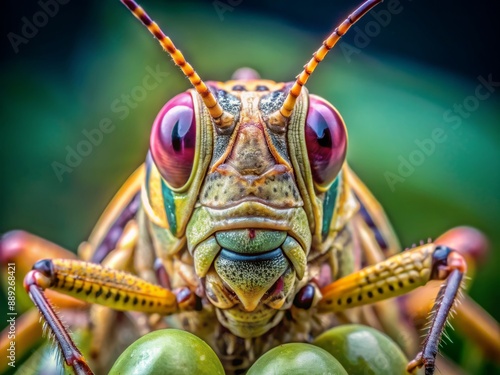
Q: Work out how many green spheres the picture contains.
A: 3